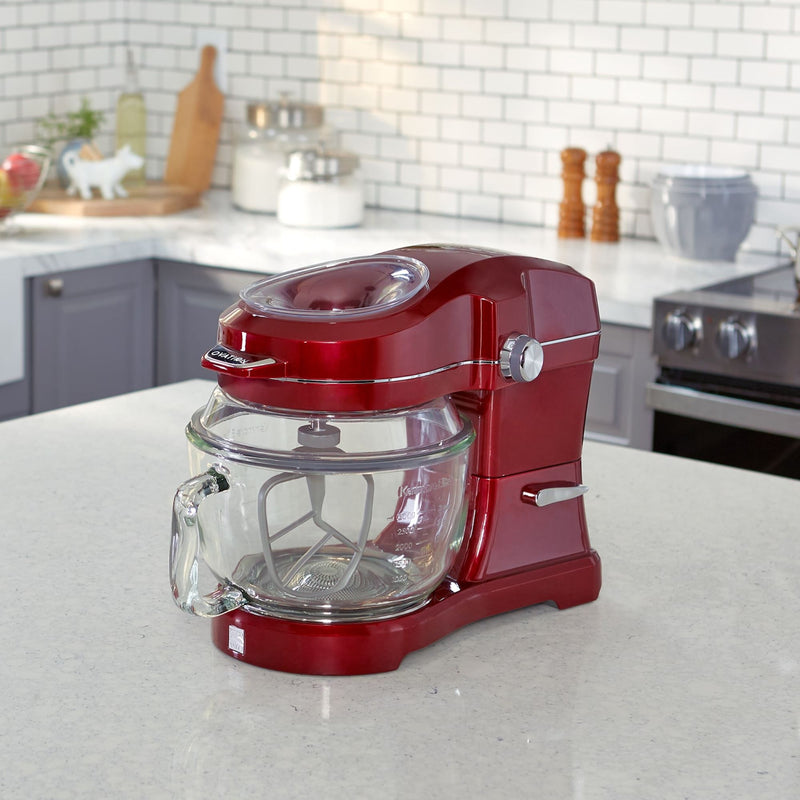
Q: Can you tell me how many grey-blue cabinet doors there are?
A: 3